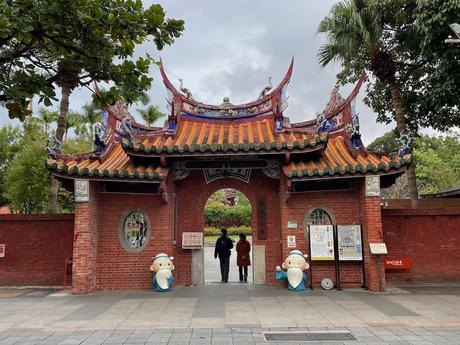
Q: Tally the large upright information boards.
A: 2